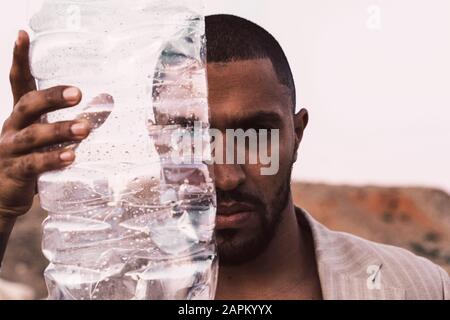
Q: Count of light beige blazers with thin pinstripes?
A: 1